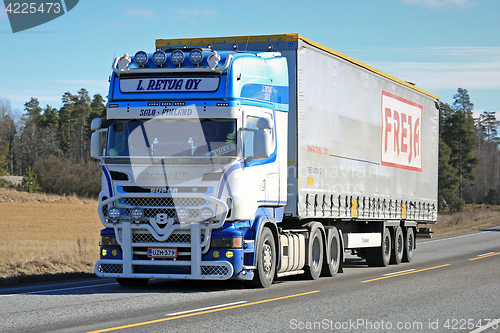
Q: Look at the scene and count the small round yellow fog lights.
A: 4